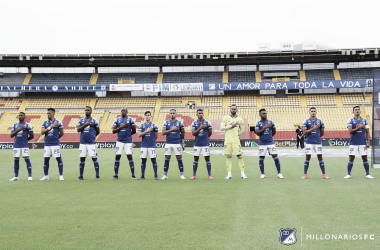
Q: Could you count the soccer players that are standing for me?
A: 11